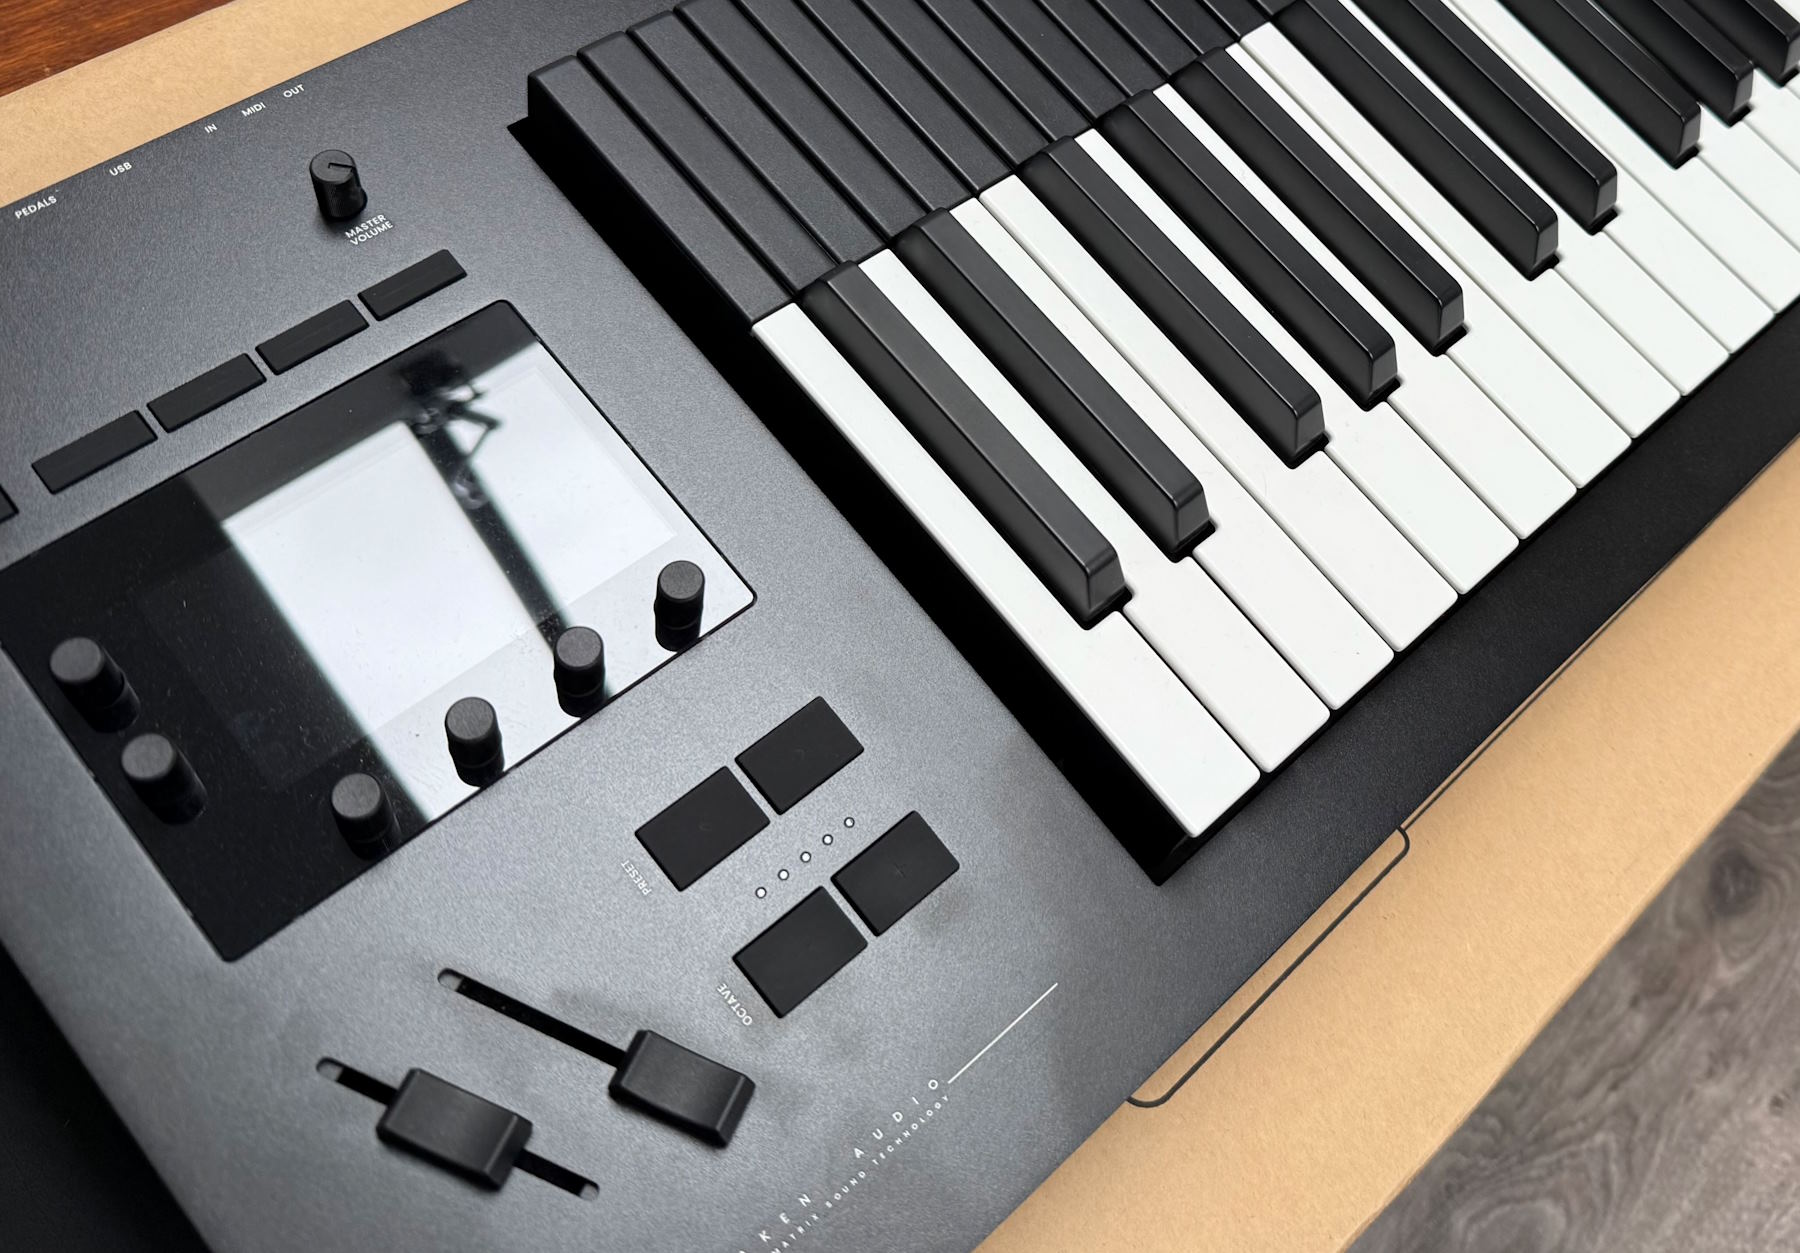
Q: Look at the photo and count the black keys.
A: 10